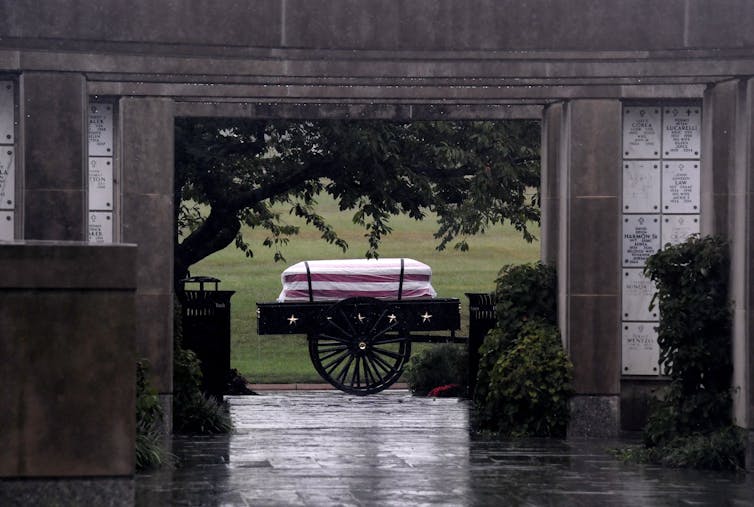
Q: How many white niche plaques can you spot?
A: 14